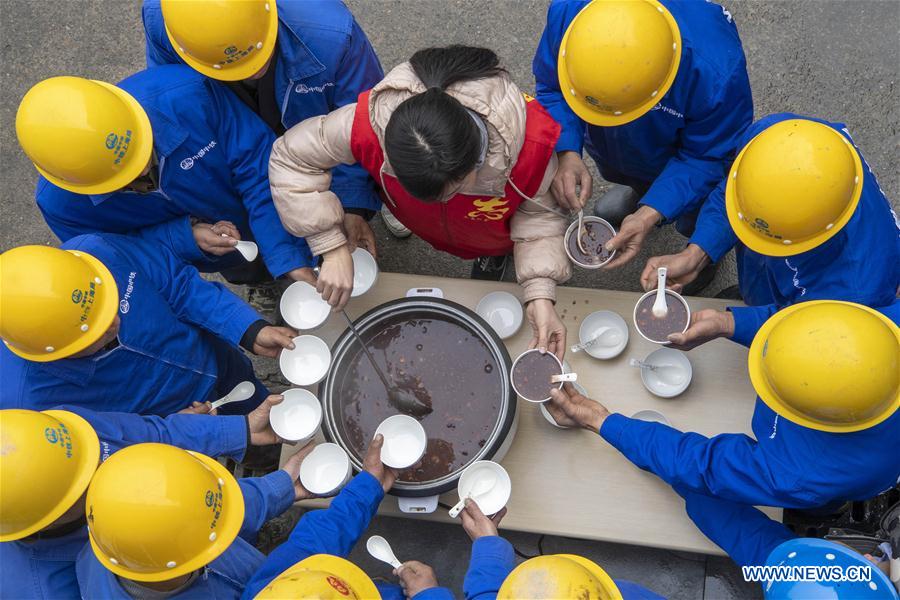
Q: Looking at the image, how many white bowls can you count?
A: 15